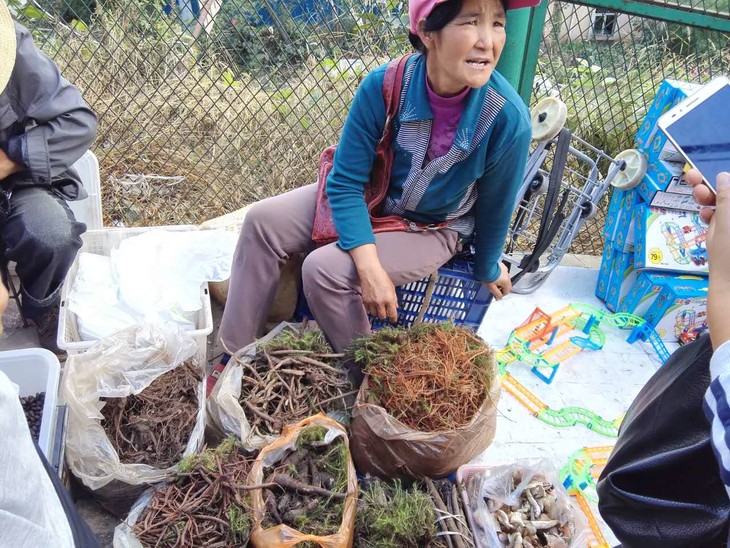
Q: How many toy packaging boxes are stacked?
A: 11